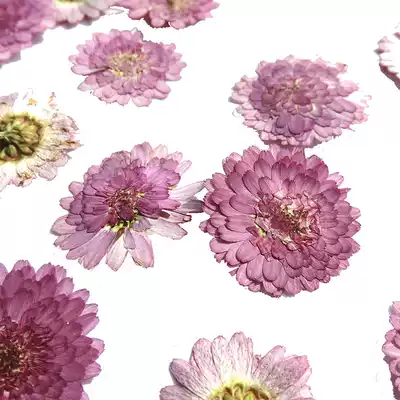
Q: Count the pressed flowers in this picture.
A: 12